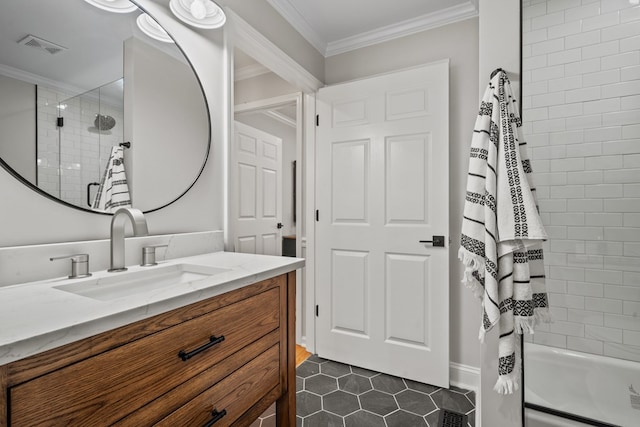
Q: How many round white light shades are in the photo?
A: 3